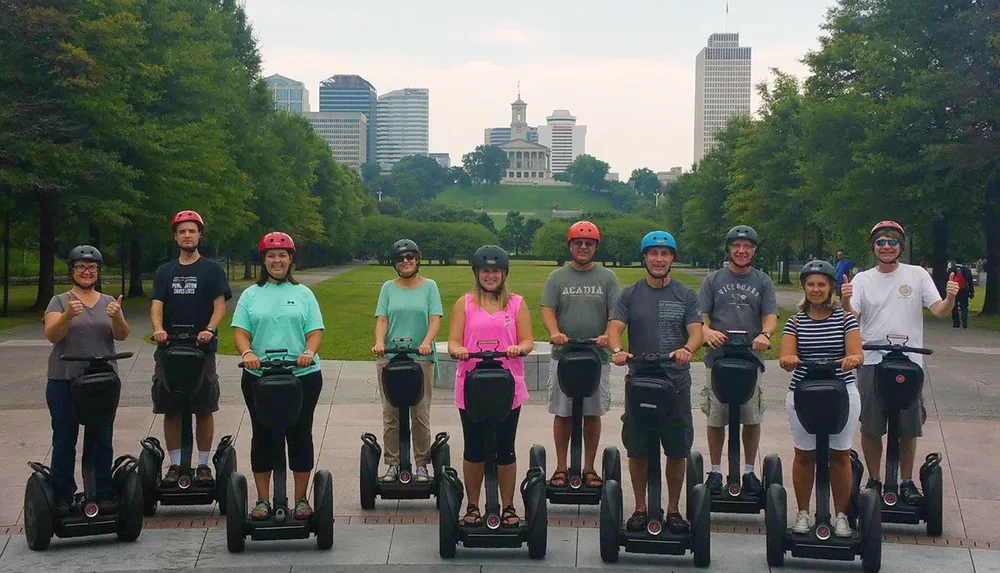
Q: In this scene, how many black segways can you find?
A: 10